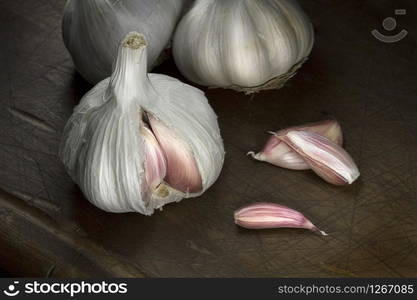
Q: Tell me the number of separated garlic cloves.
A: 3